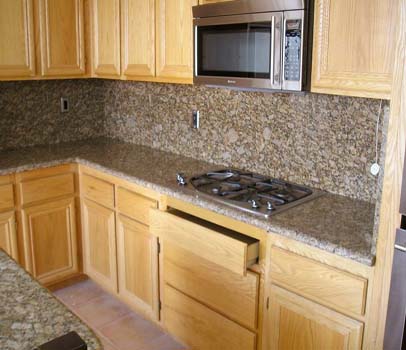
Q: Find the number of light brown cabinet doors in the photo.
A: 11